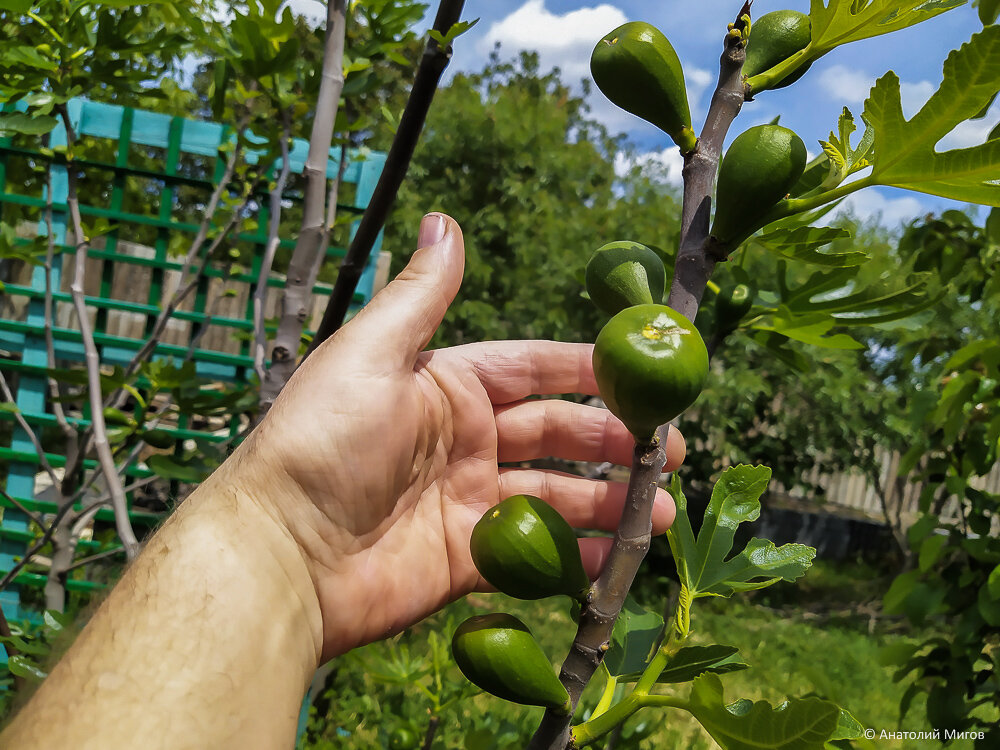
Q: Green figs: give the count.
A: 8